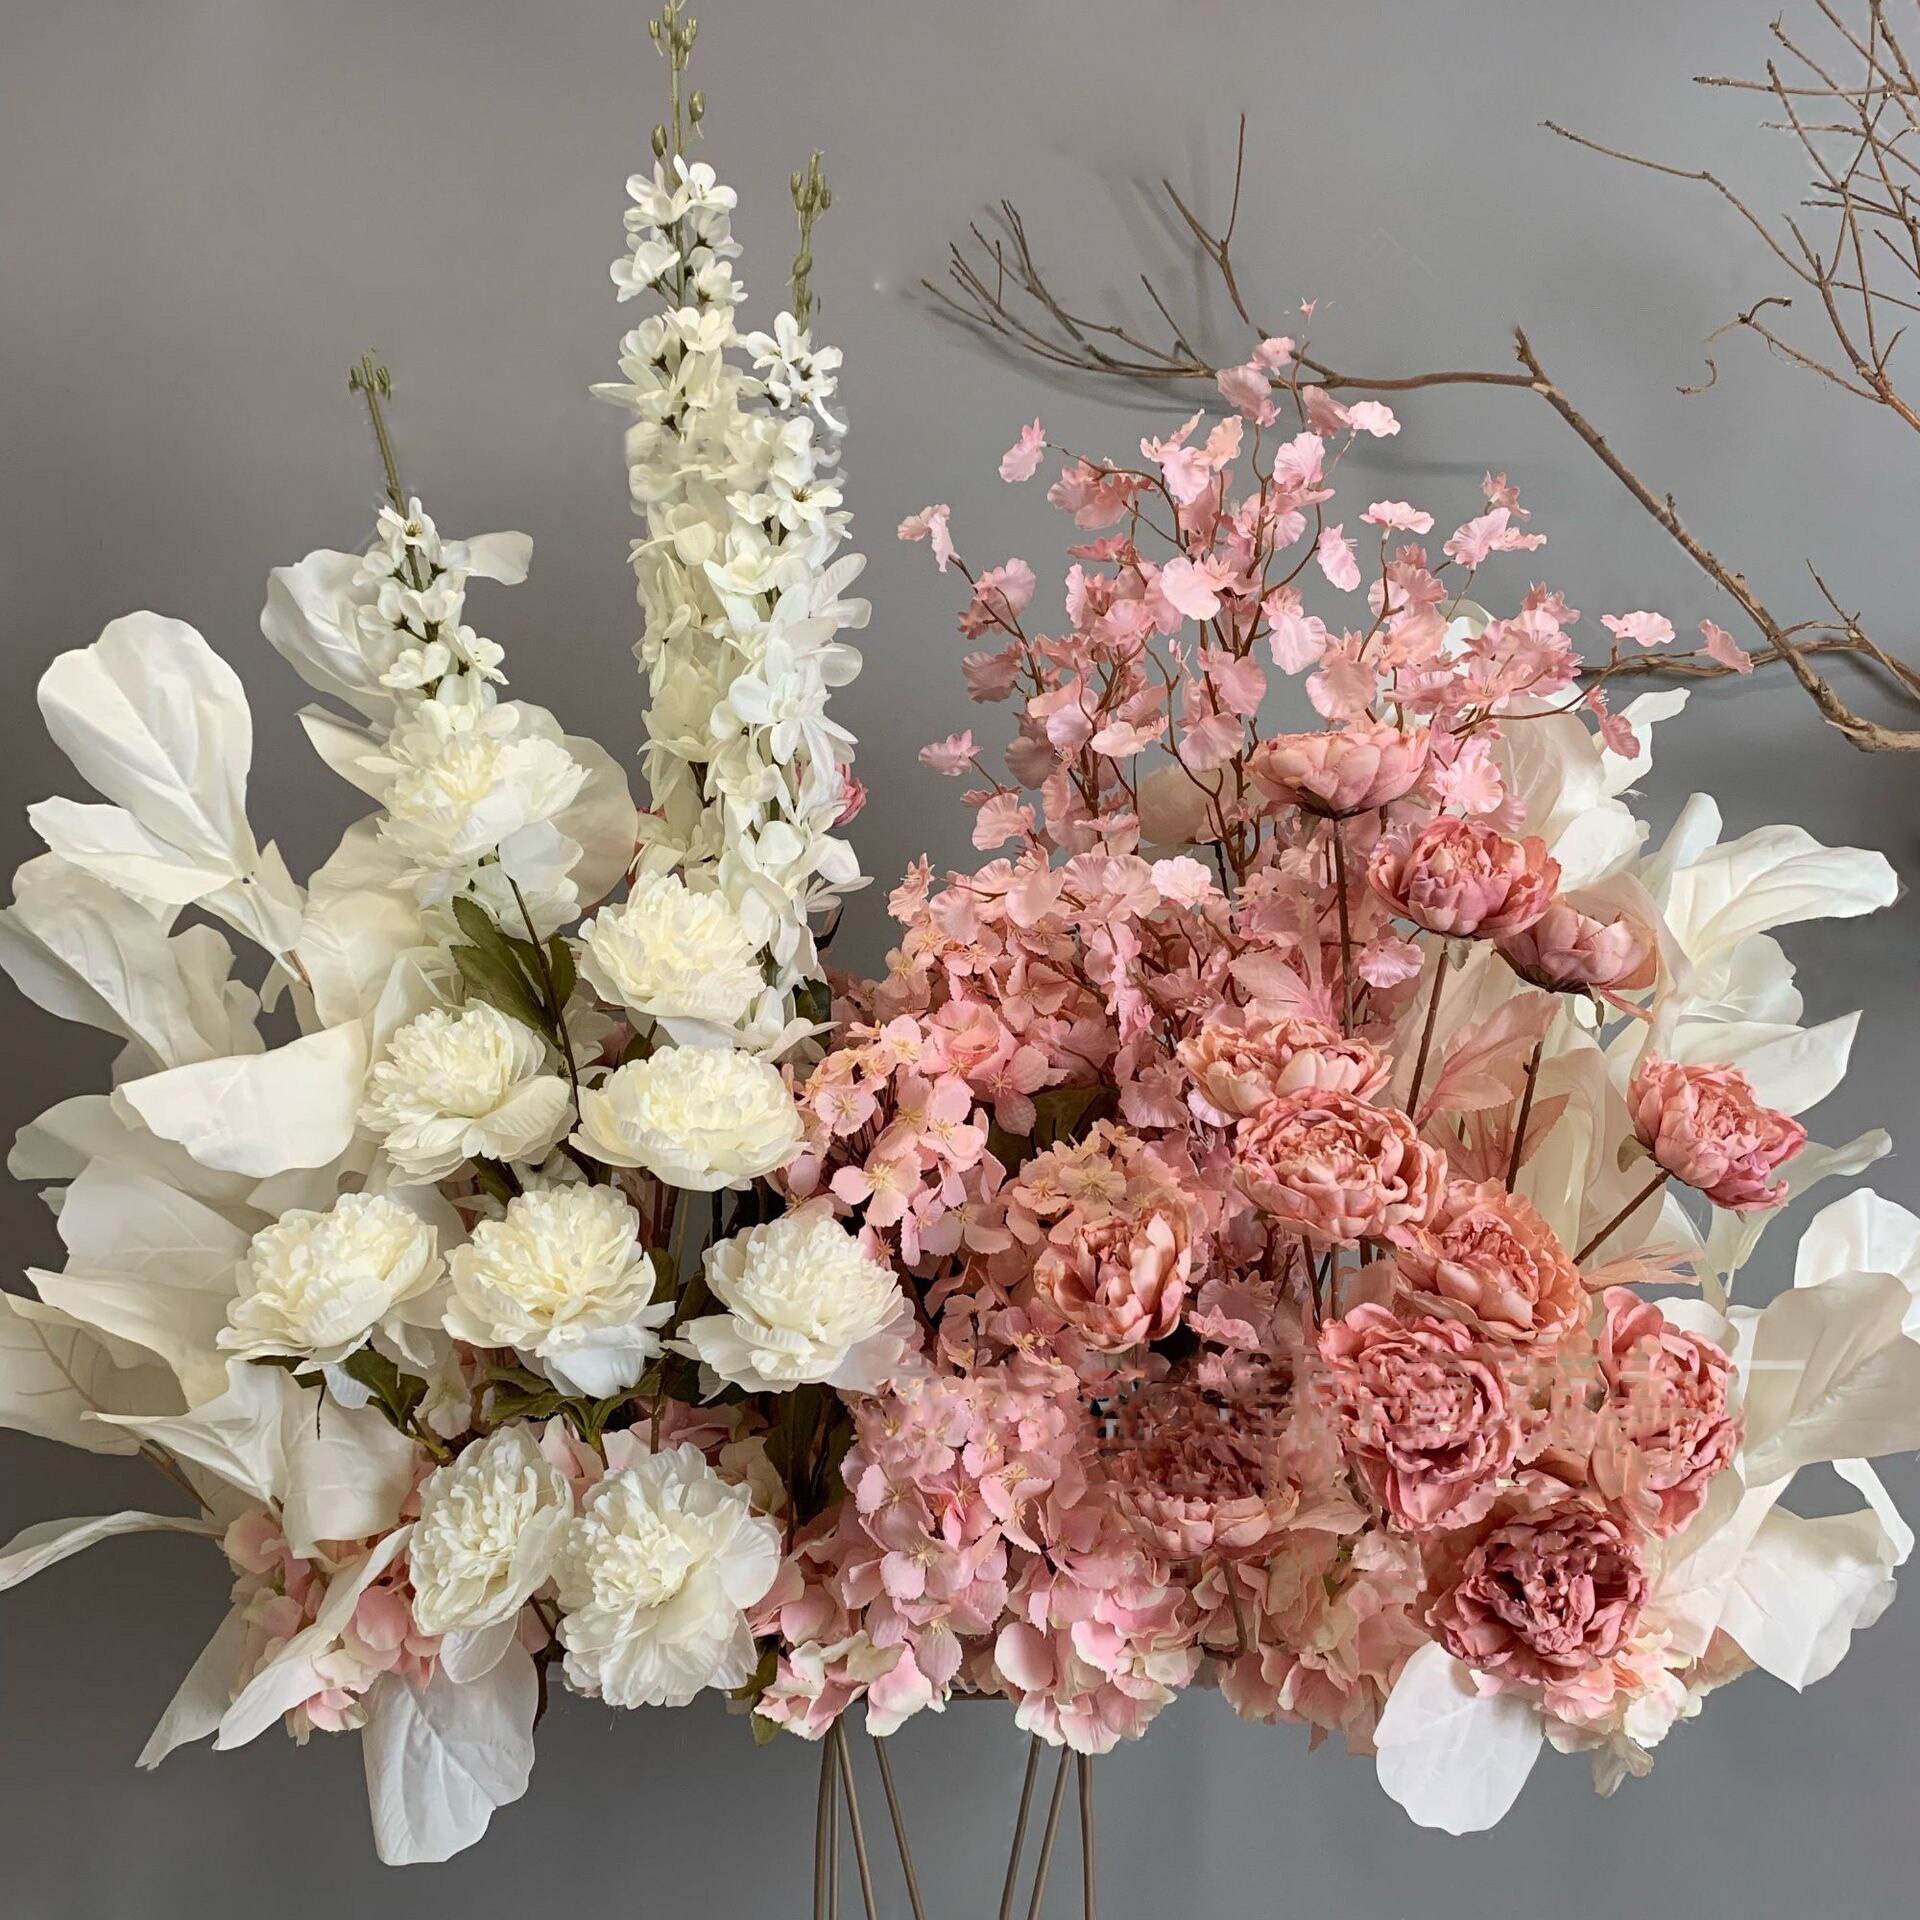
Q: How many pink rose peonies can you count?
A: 12